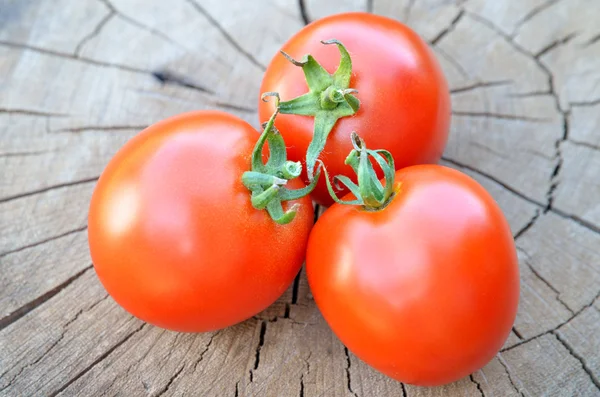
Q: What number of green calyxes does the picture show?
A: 3